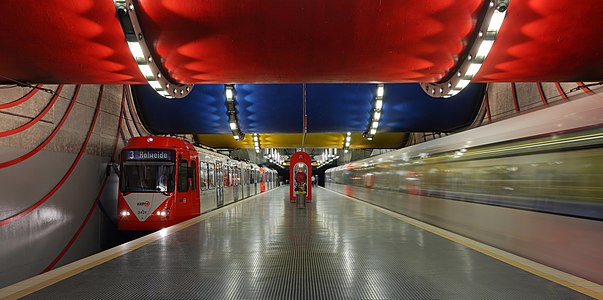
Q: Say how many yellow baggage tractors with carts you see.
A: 0